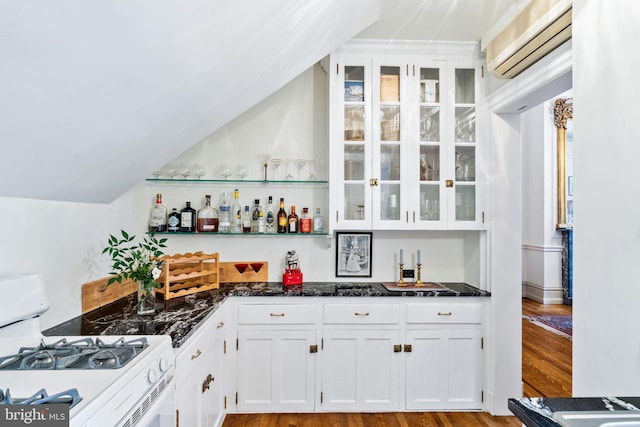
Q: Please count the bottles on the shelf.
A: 14